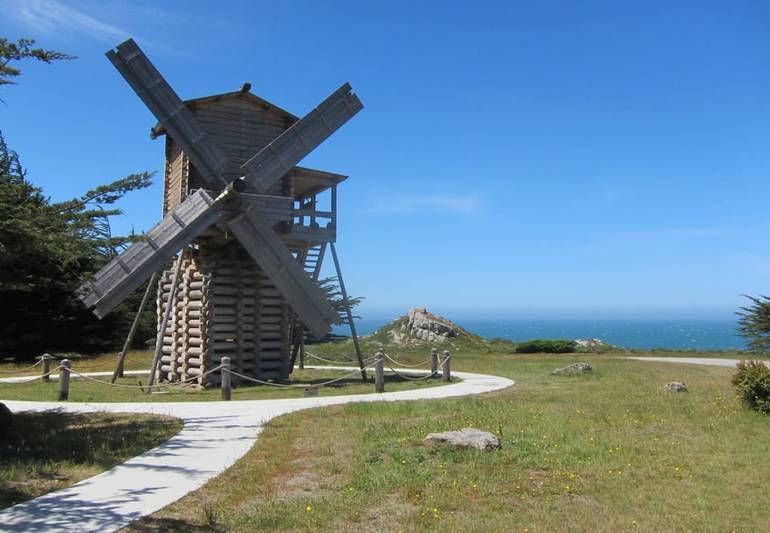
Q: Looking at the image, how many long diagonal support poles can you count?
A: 3